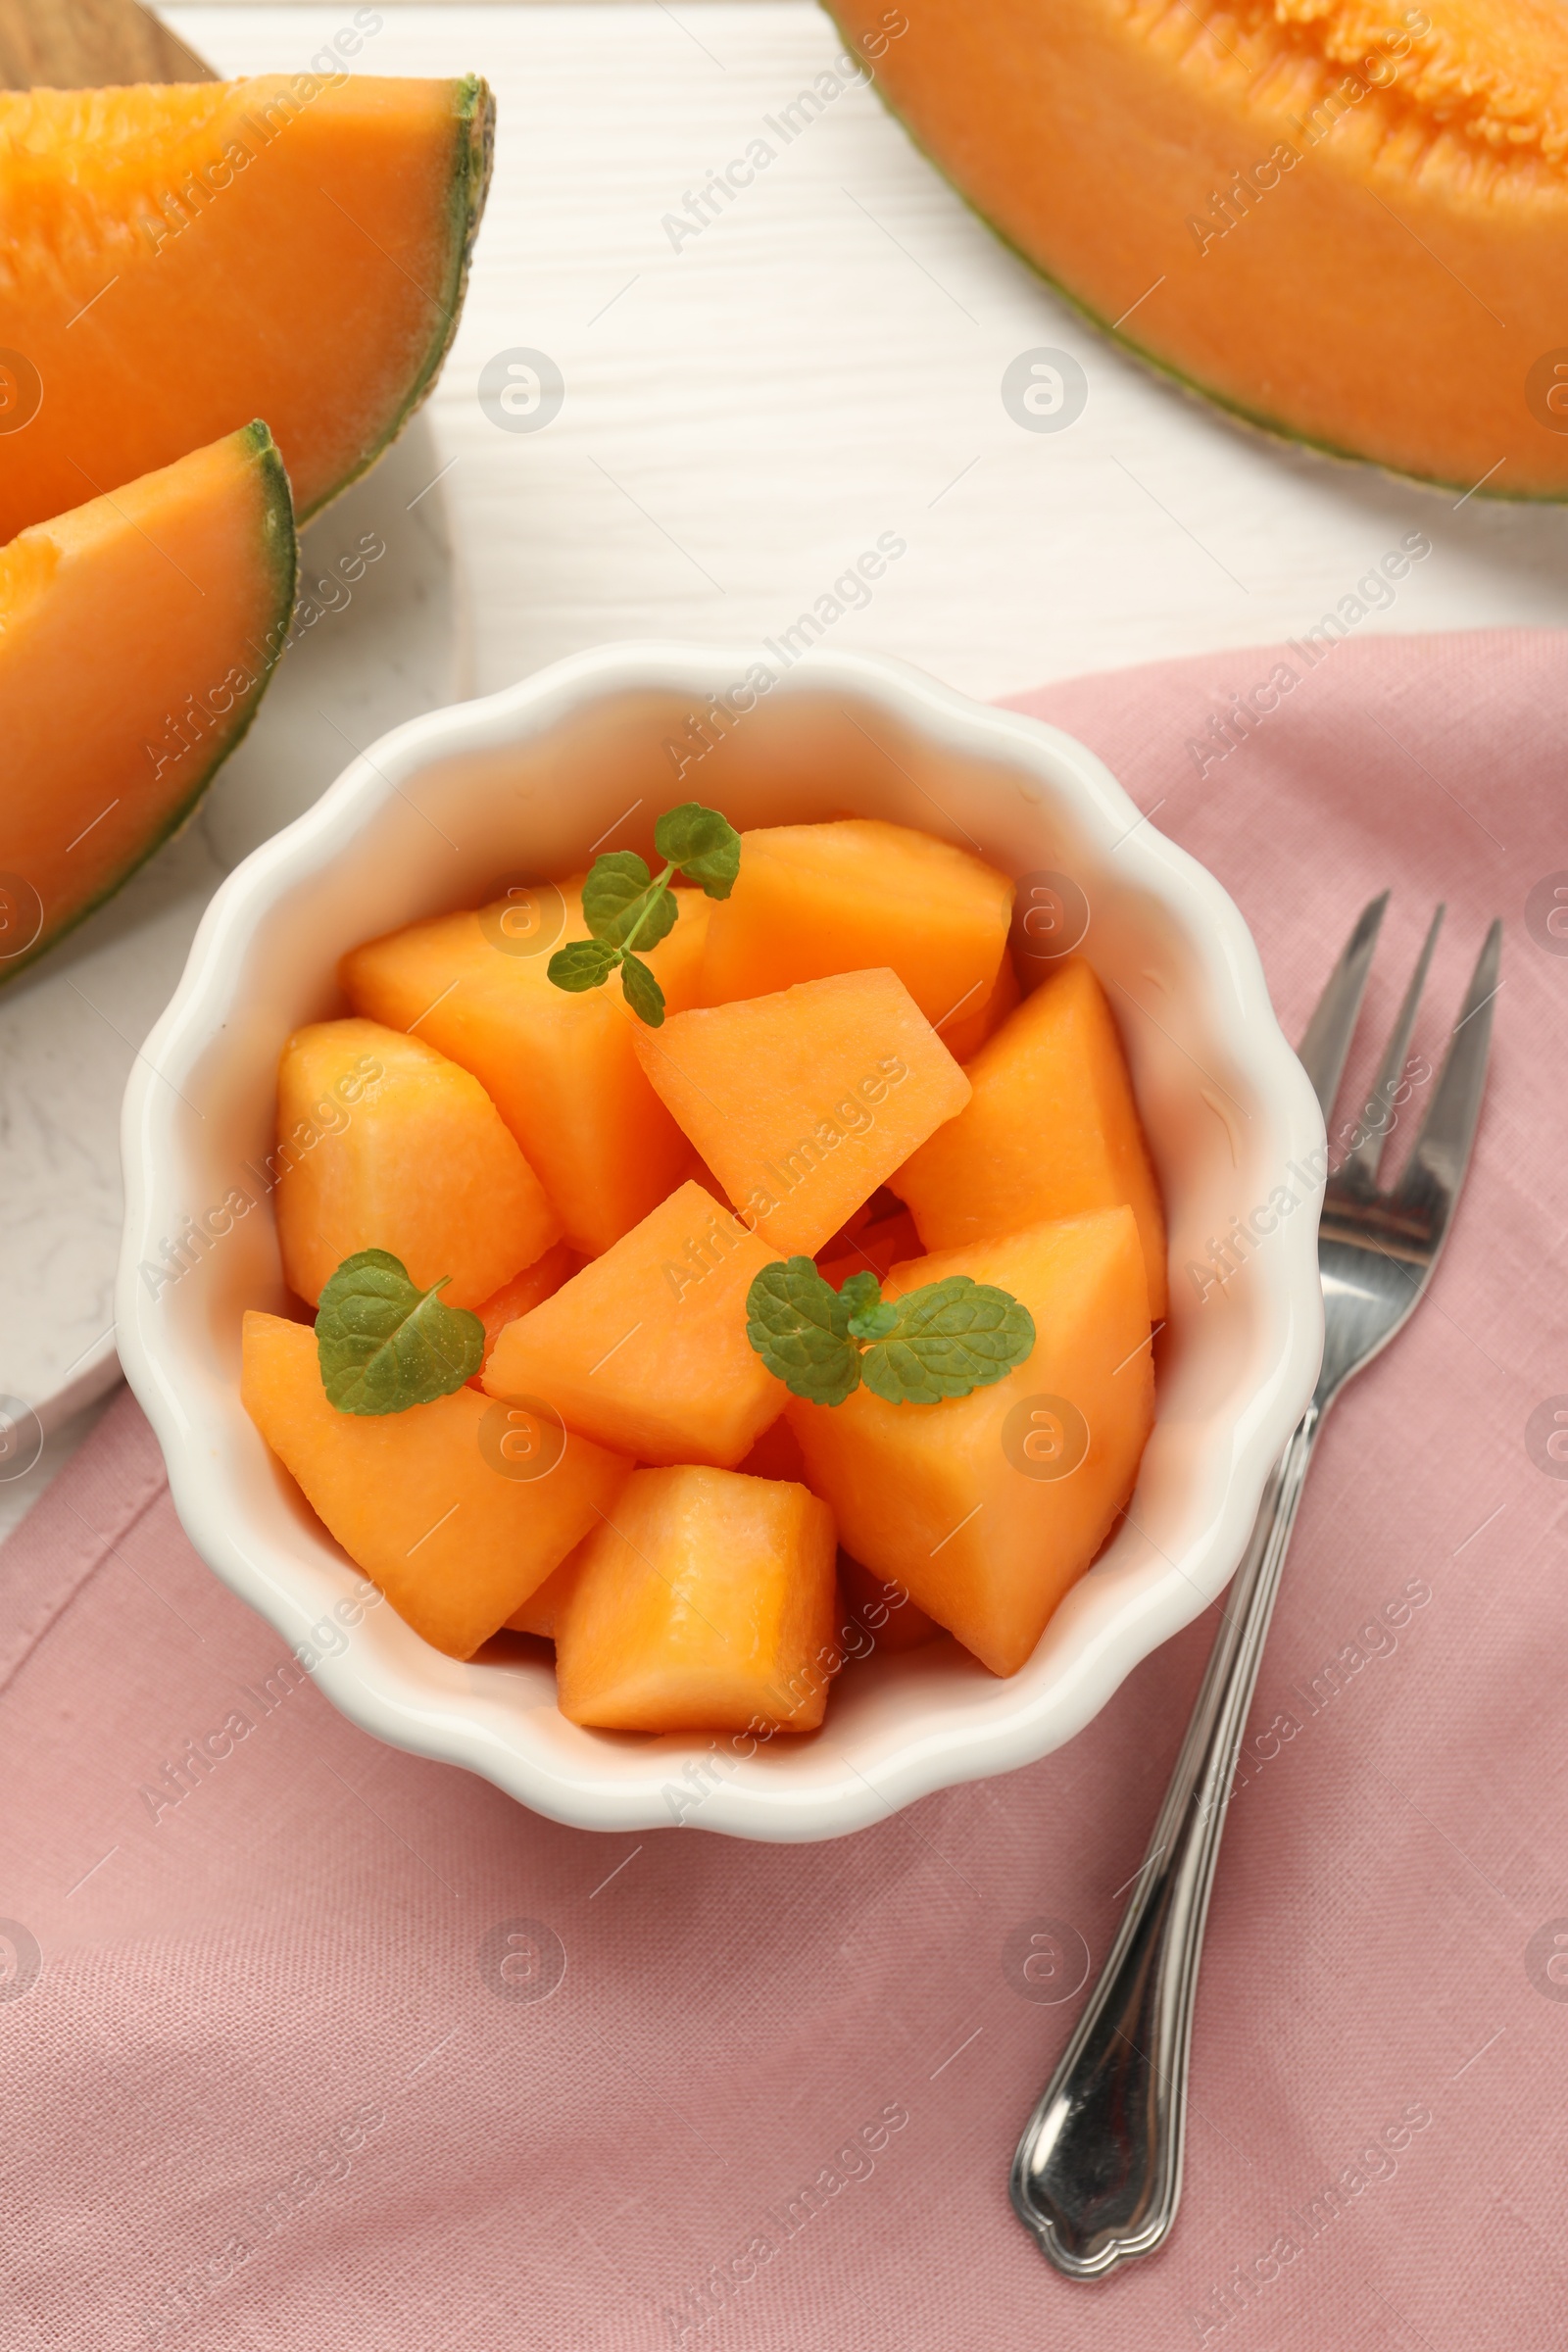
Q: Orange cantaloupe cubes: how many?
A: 9